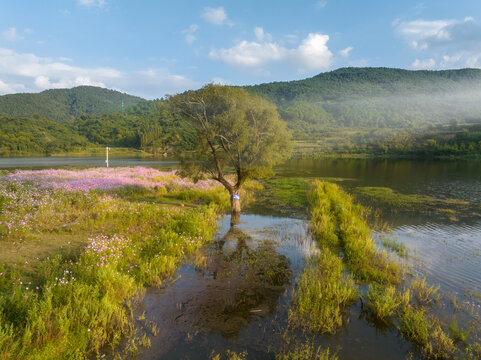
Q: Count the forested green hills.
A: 2